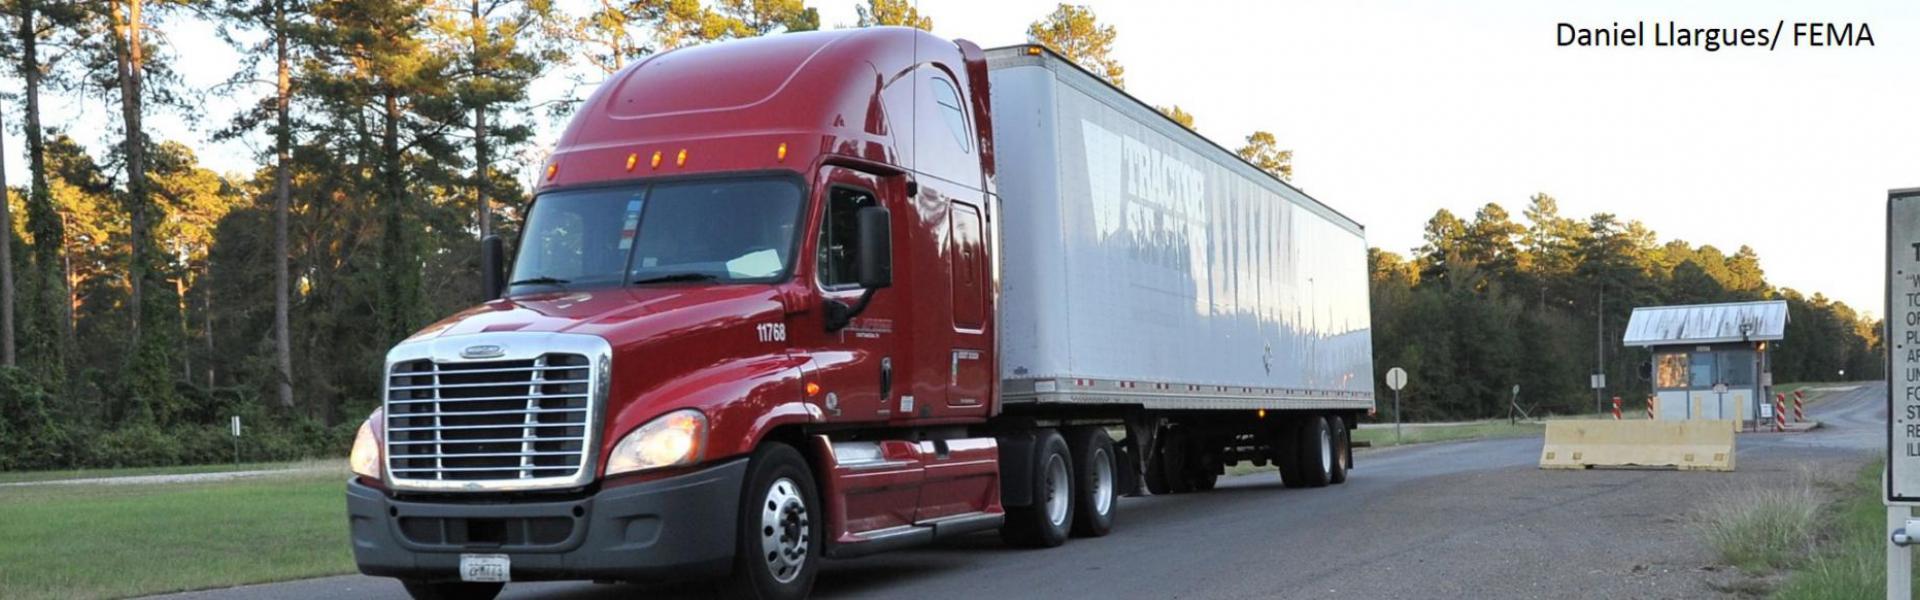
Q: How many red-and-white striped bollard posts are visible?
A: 4